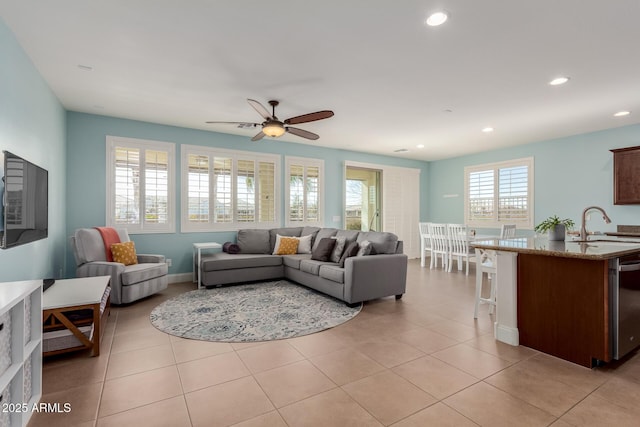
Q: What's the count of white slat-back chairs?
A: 4